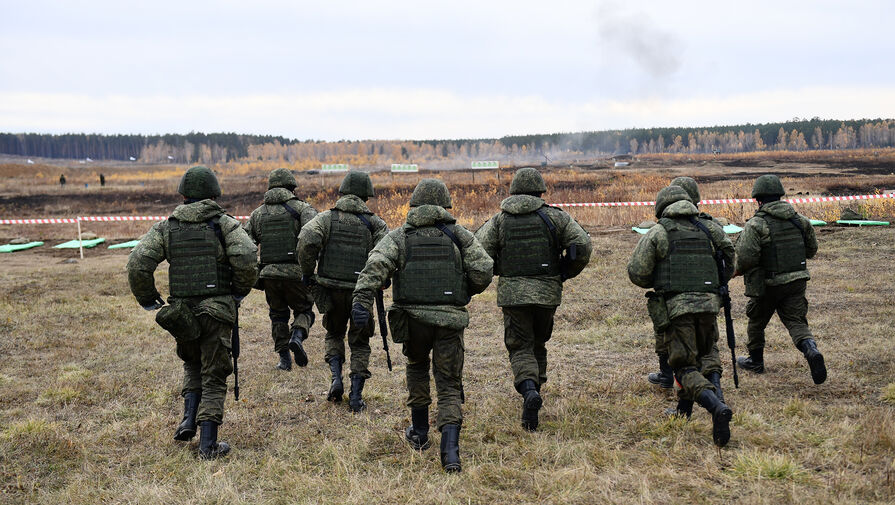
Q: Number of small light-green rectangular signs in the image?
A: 3